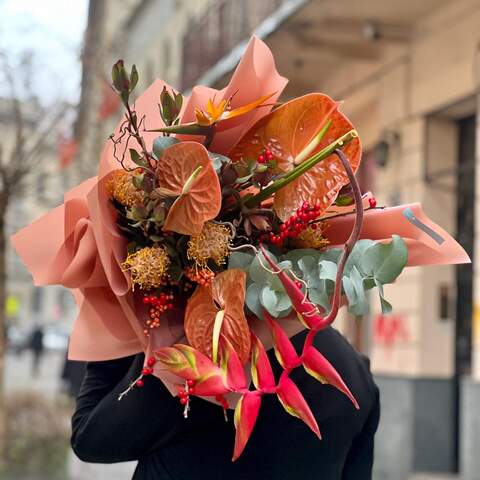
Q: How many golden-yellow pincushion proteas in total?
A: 4